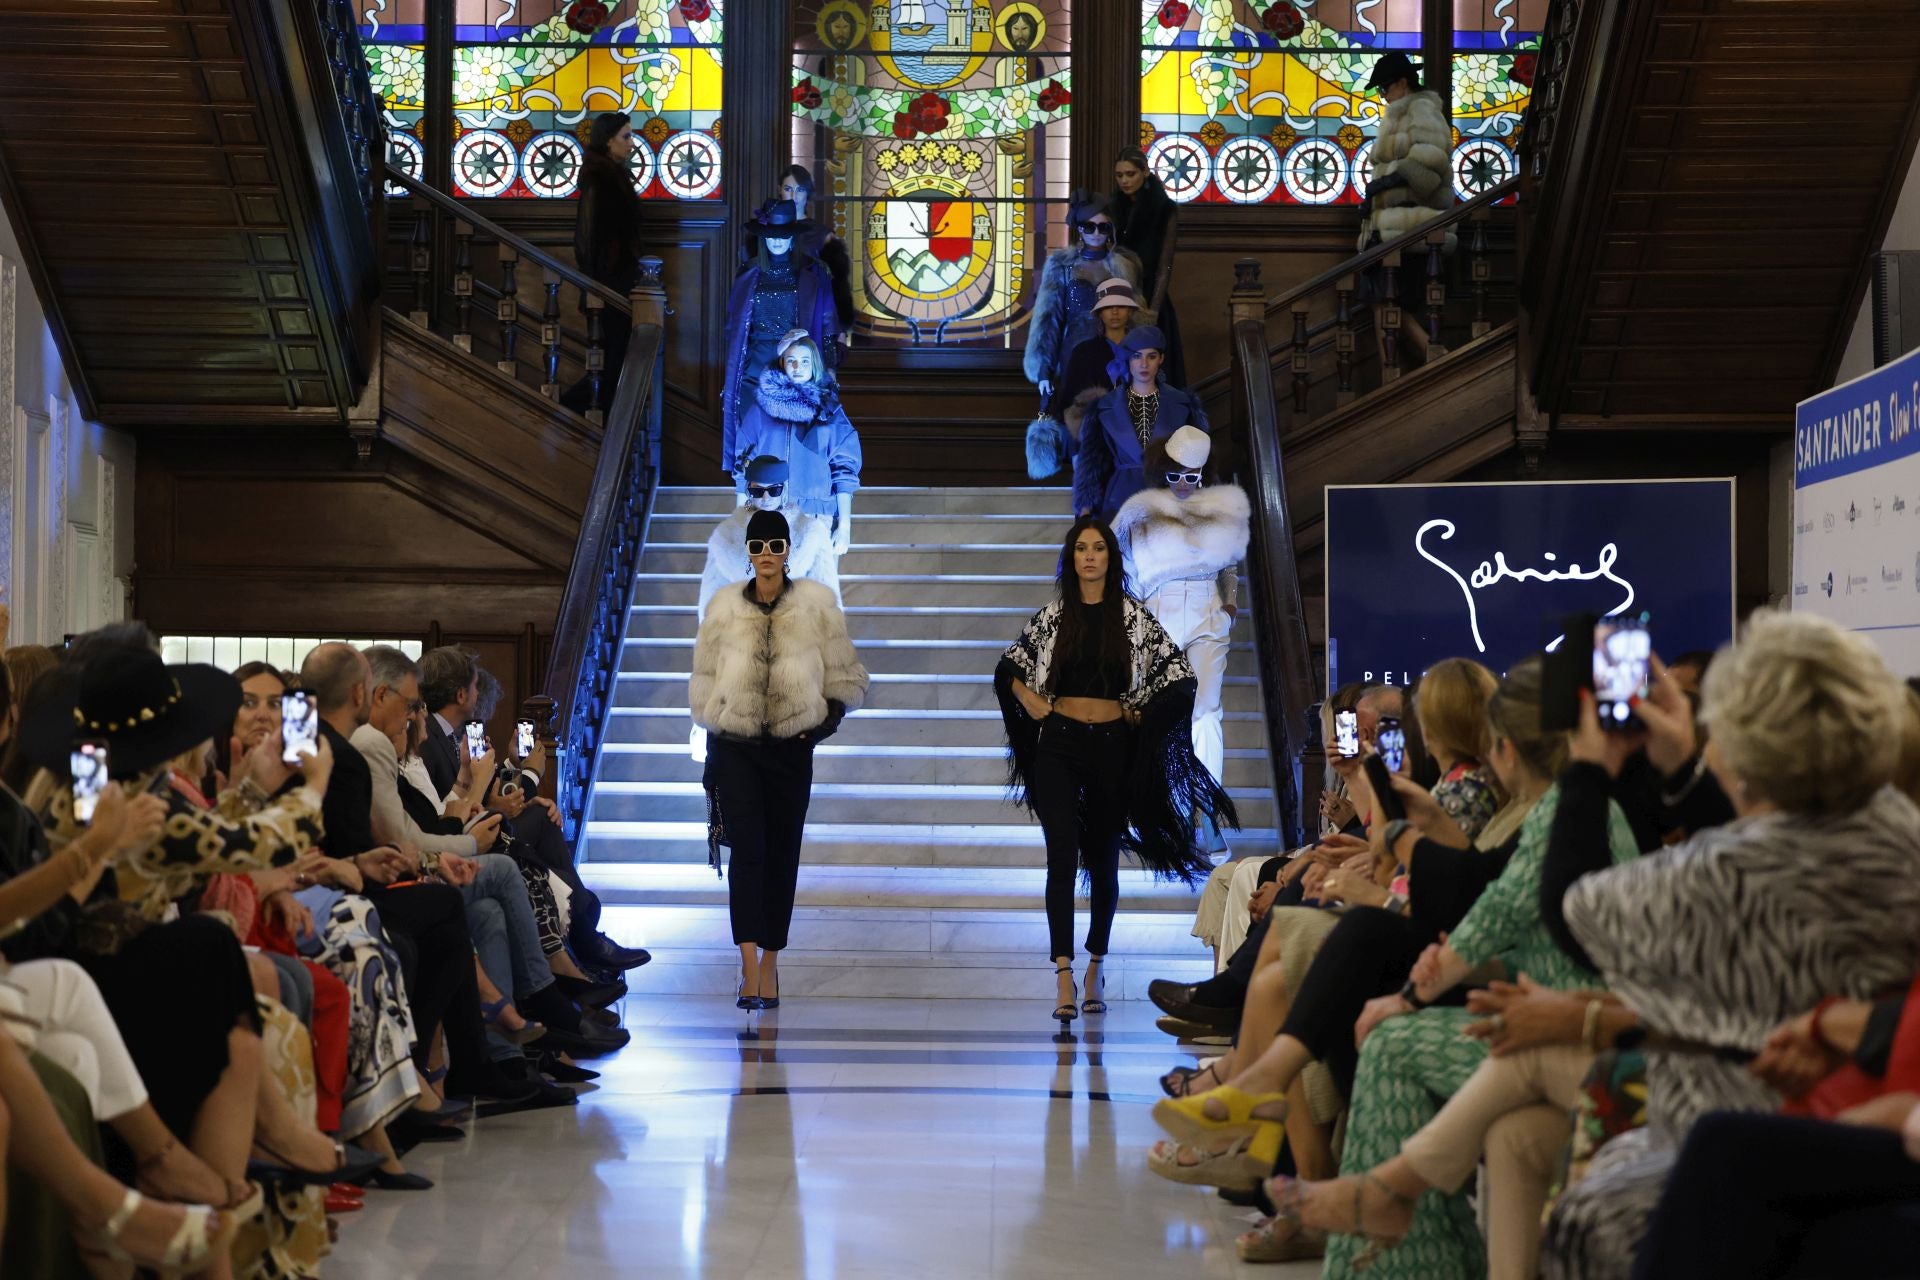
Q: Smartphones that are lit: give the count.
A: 7